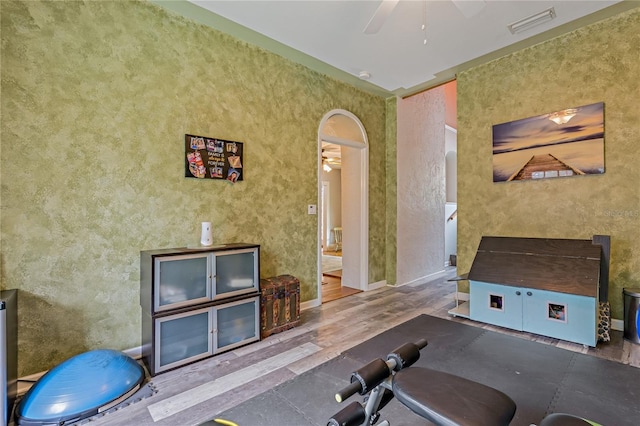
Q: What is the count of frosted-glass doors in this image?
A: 4